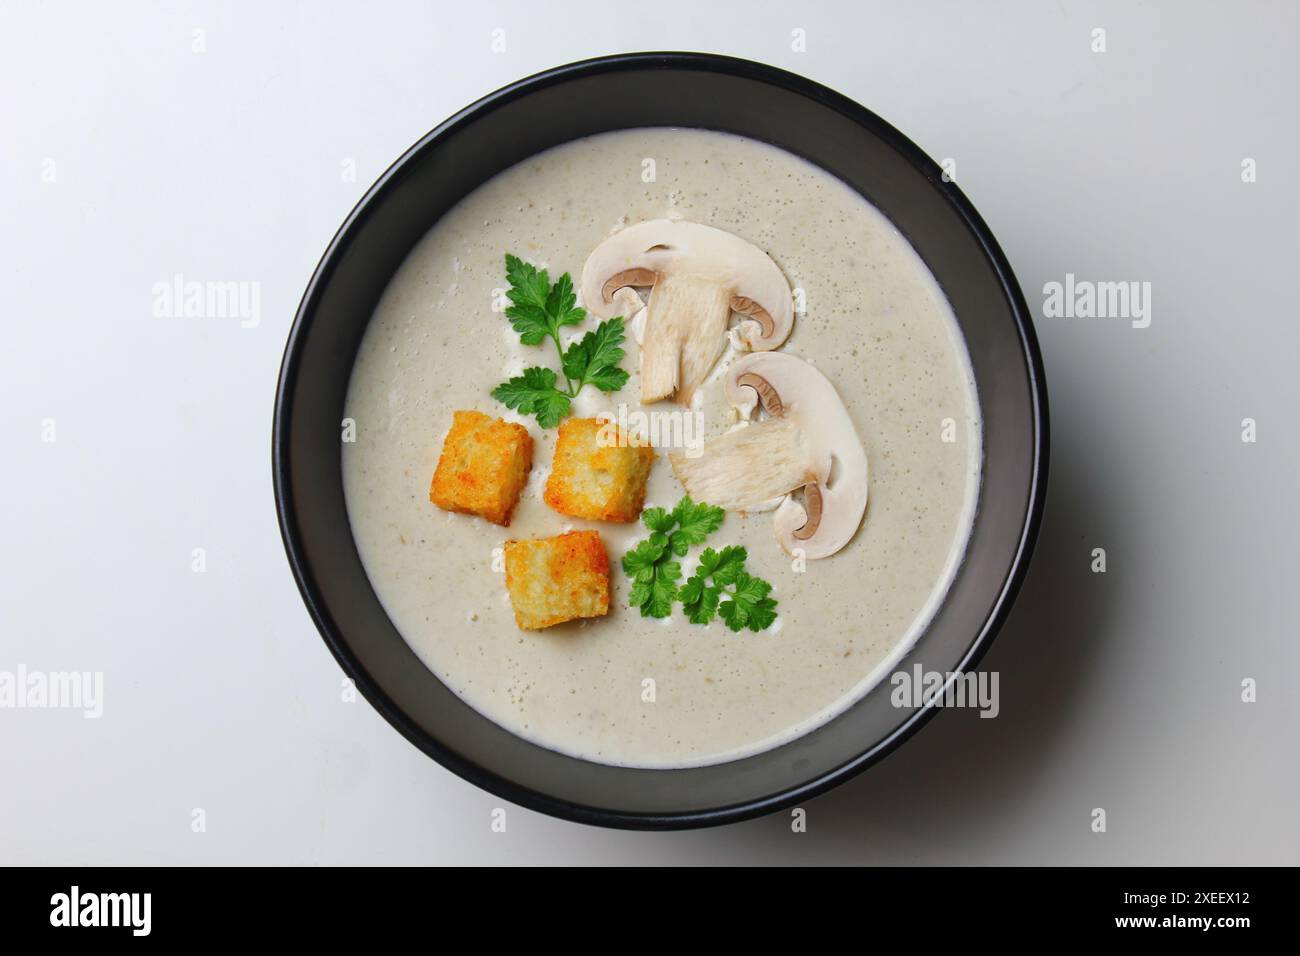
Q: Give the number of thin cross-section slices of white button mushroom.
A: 2